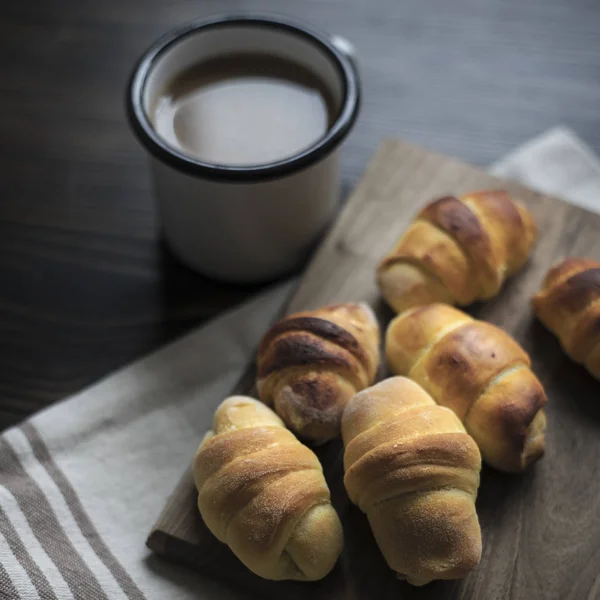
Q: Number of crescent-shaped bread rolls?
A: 6